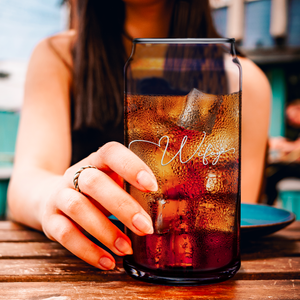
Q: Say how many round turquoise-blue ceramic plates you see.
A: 1